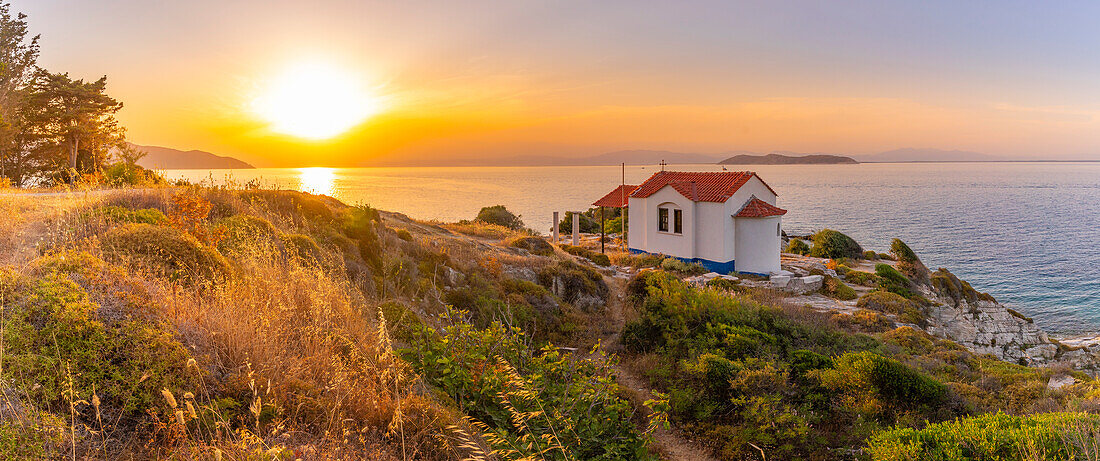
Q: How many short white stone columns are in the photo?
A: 2